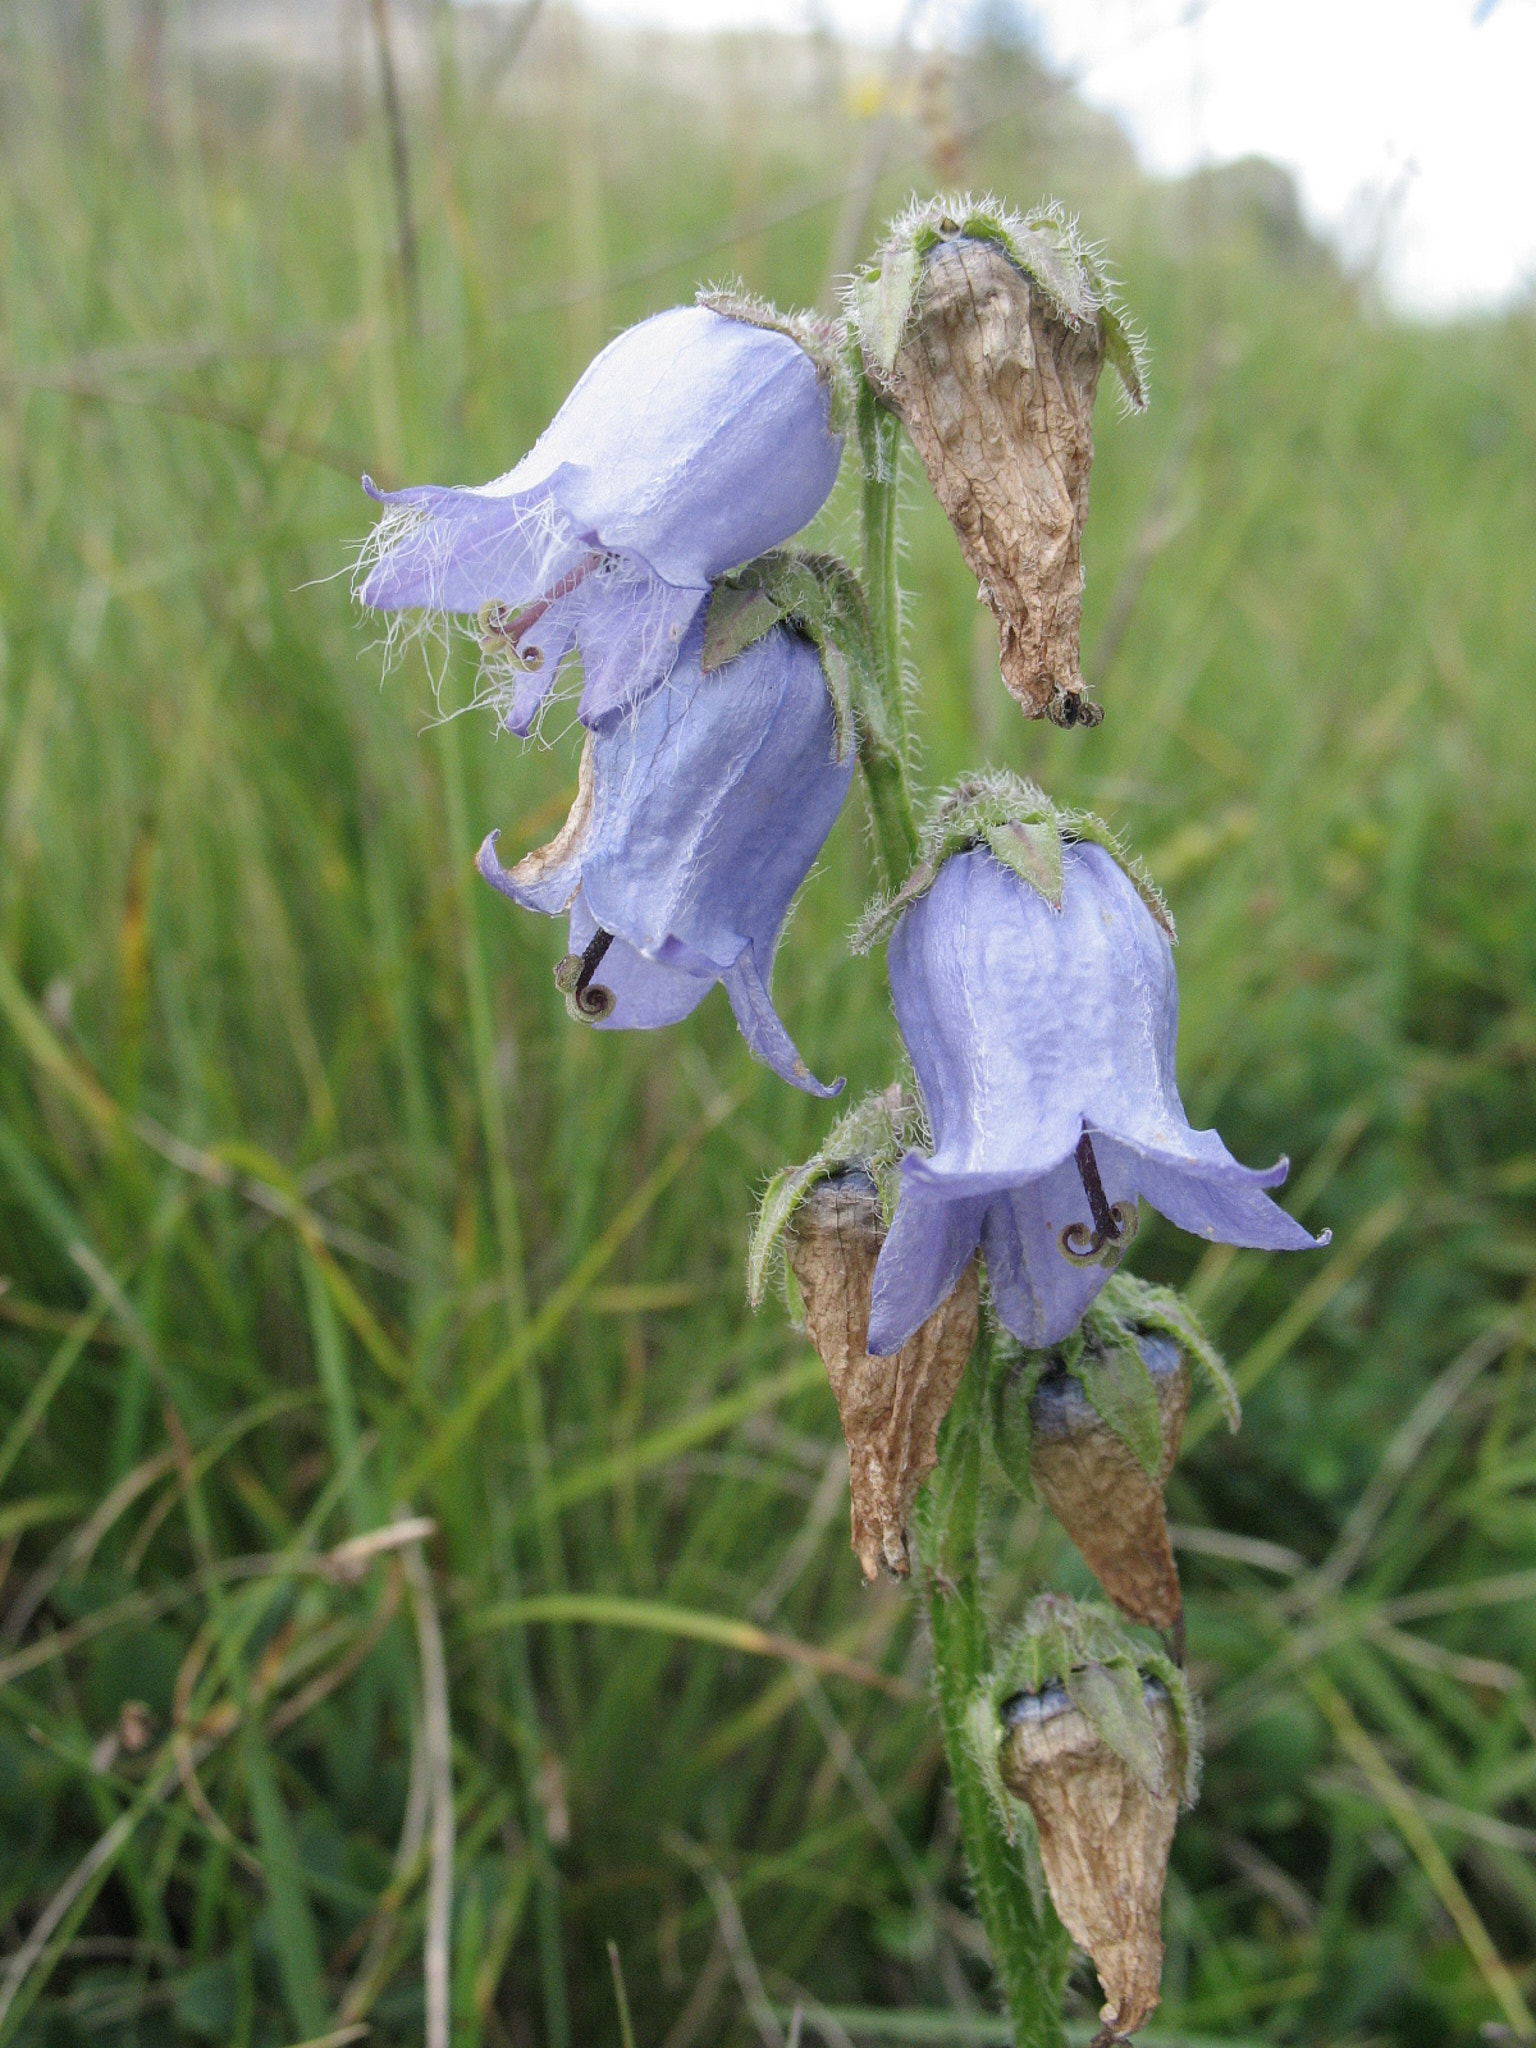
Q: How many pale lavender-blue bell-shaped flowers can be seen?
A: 3